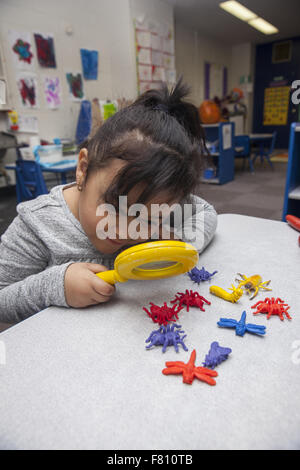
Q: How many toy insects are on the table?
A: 10